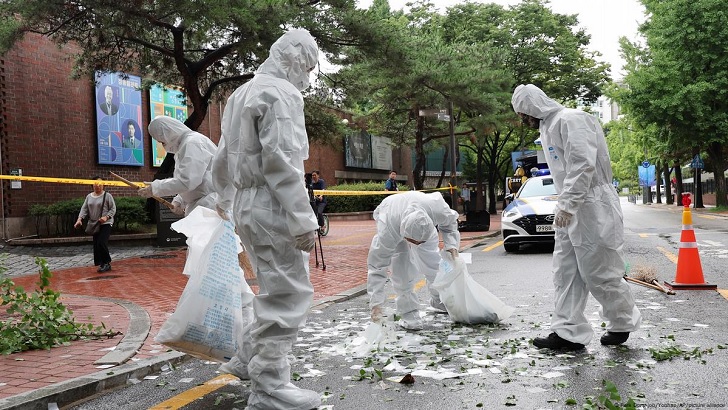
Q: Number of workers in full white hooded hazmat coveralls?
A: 4